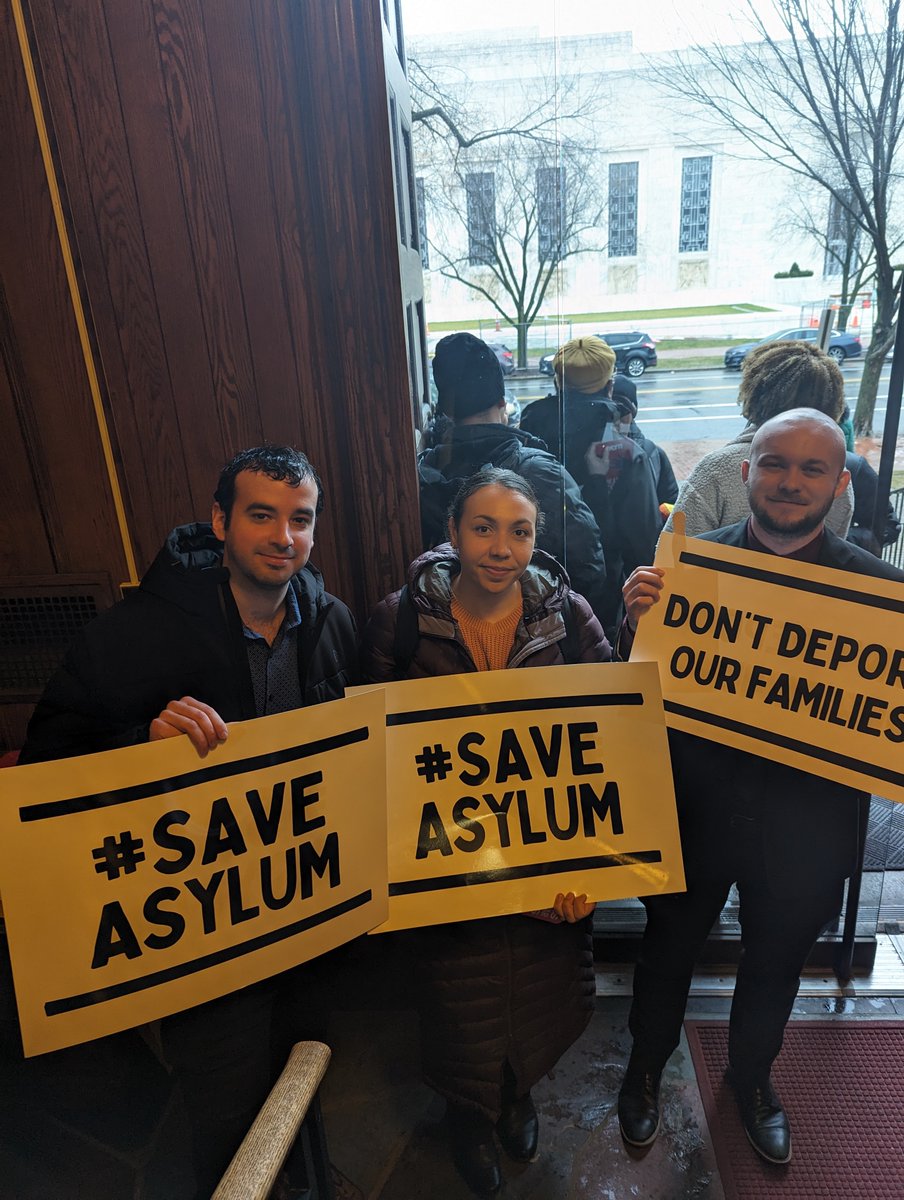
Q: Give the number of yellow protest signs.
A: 3